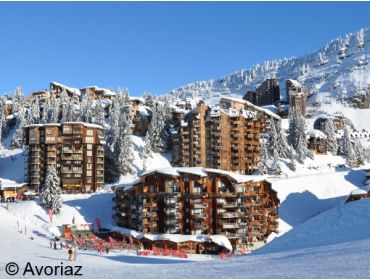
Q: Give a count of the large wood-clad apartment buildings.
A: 3